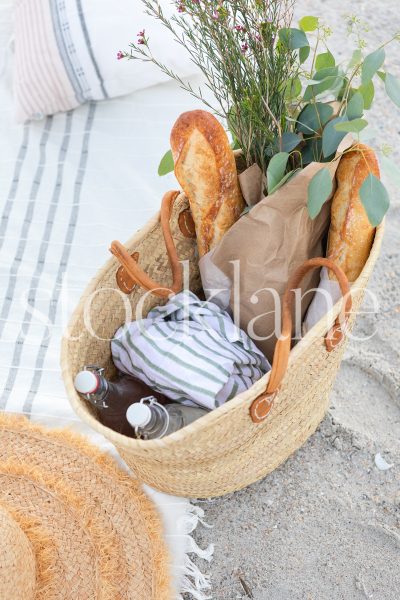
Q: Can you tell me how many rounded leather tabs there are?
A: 4